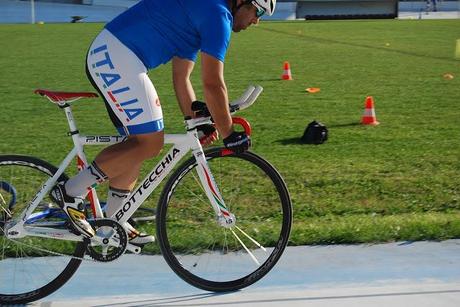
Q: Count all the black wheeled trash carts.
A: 0